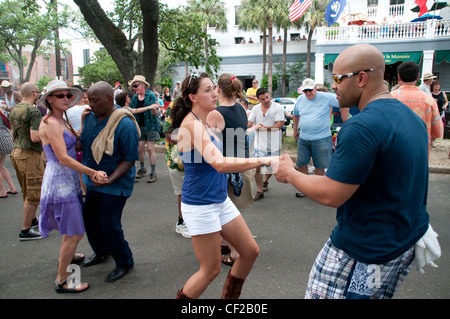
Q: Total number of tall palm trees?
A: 5